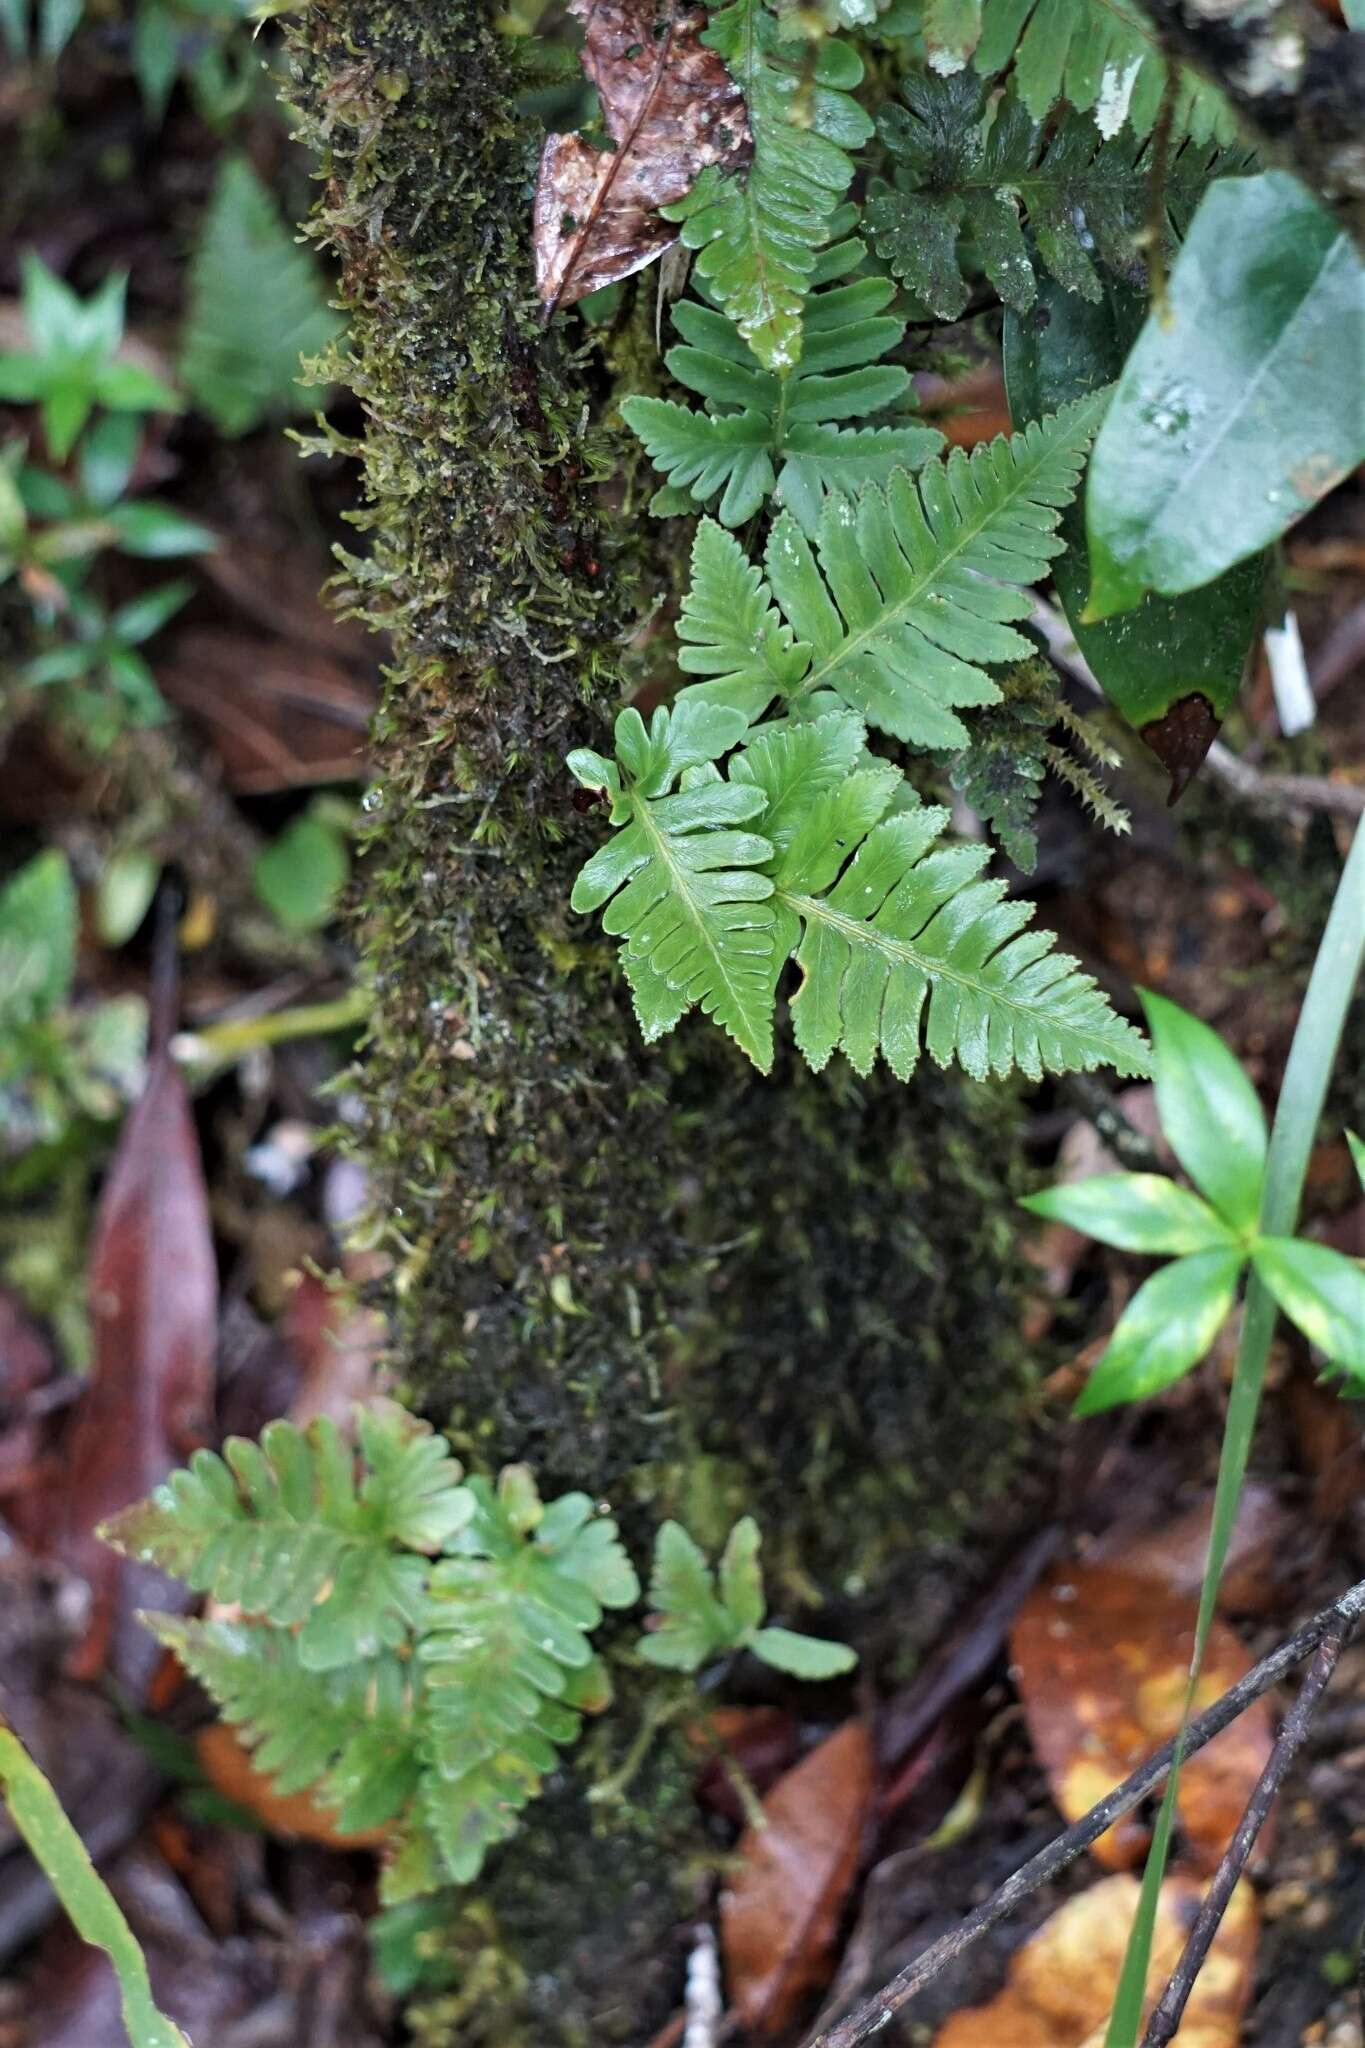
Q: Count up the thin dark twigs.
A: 2